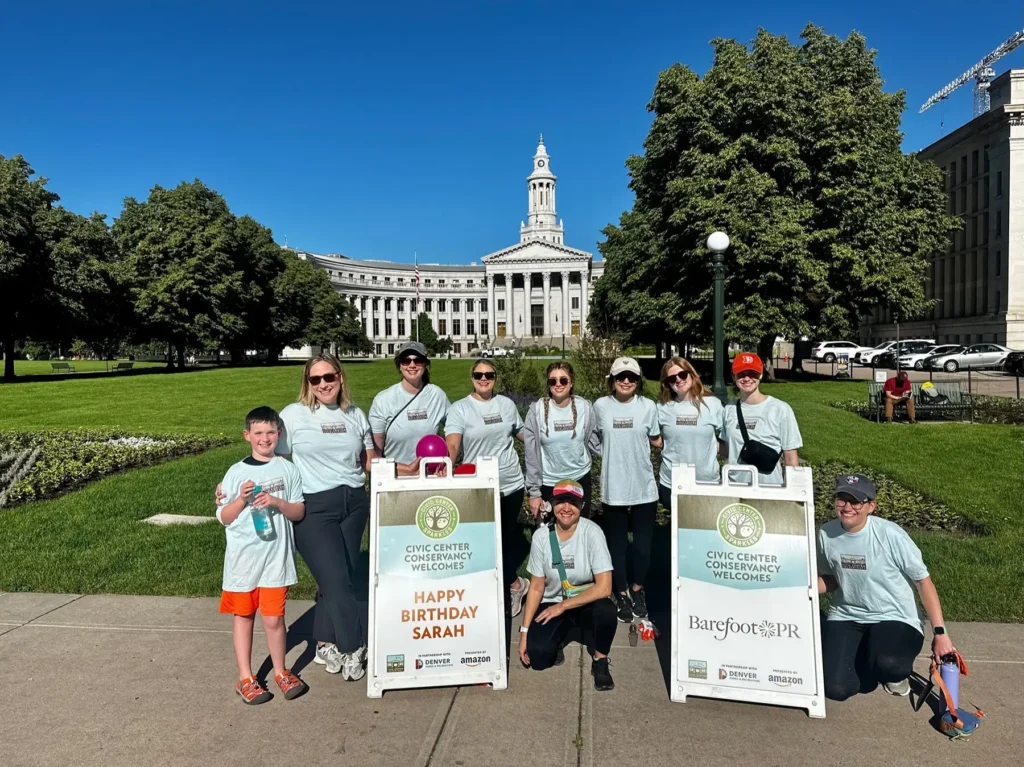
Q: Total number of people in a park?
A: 11